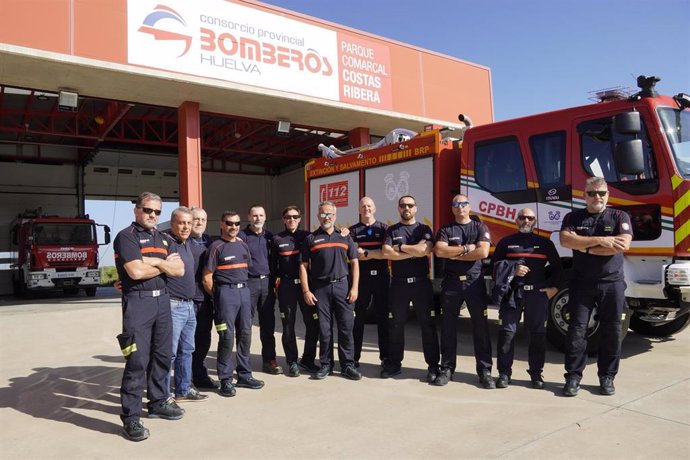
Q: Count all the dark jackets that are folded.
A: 1